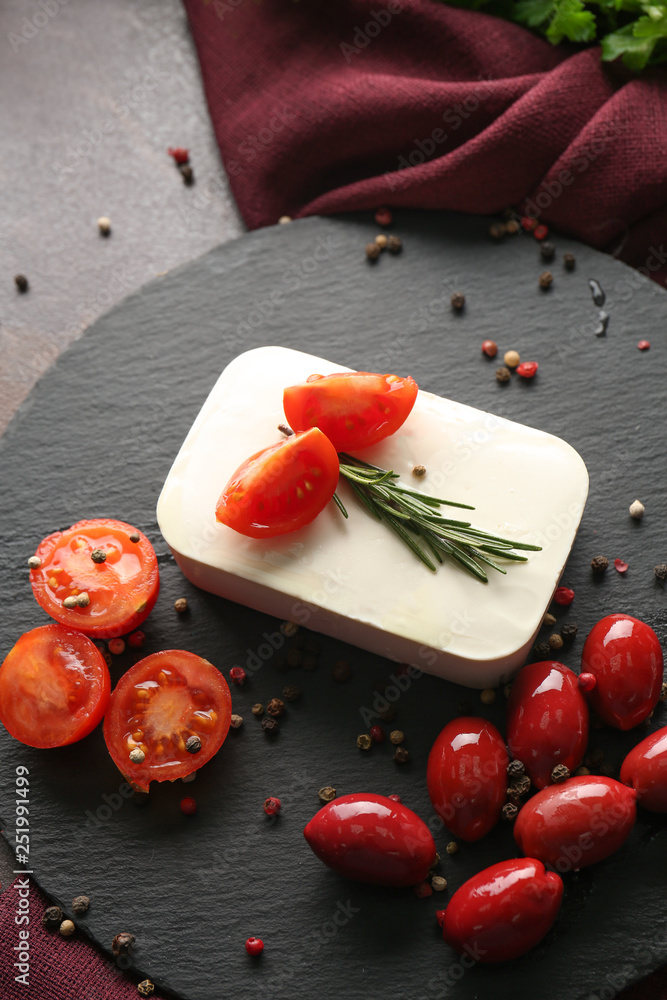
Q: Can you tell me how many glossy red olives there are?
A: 7